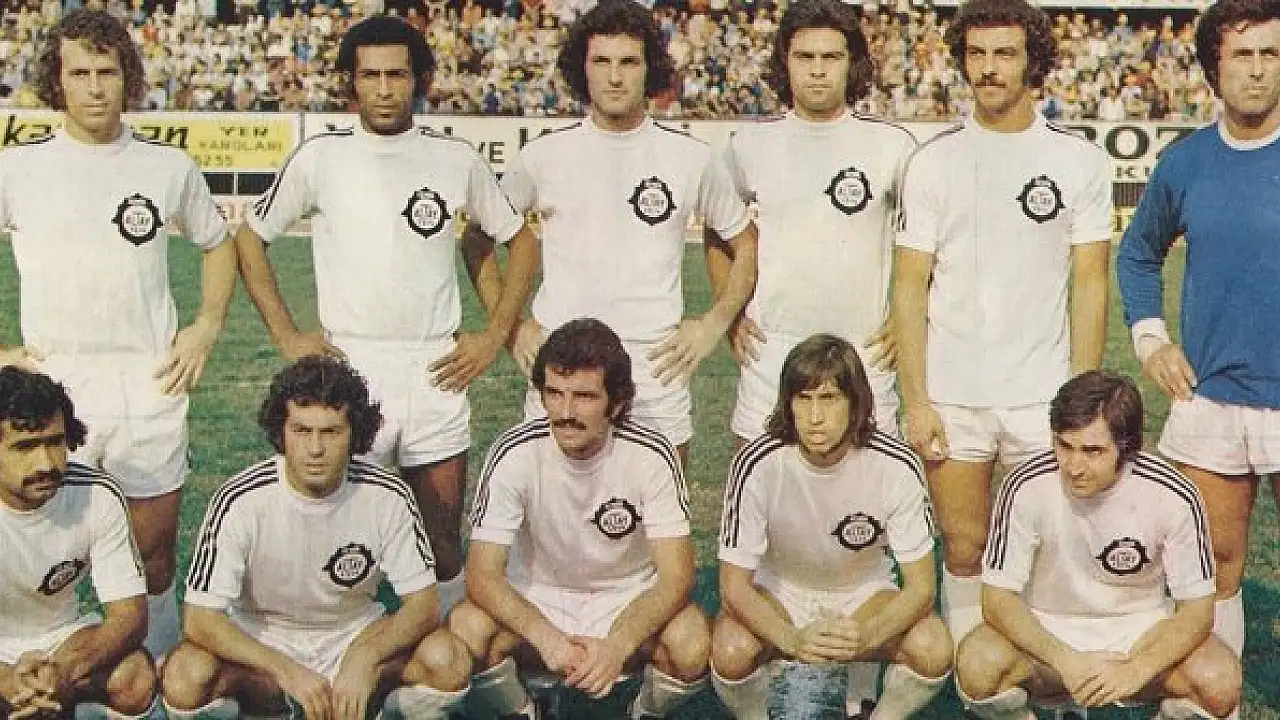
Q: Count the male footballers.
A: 11